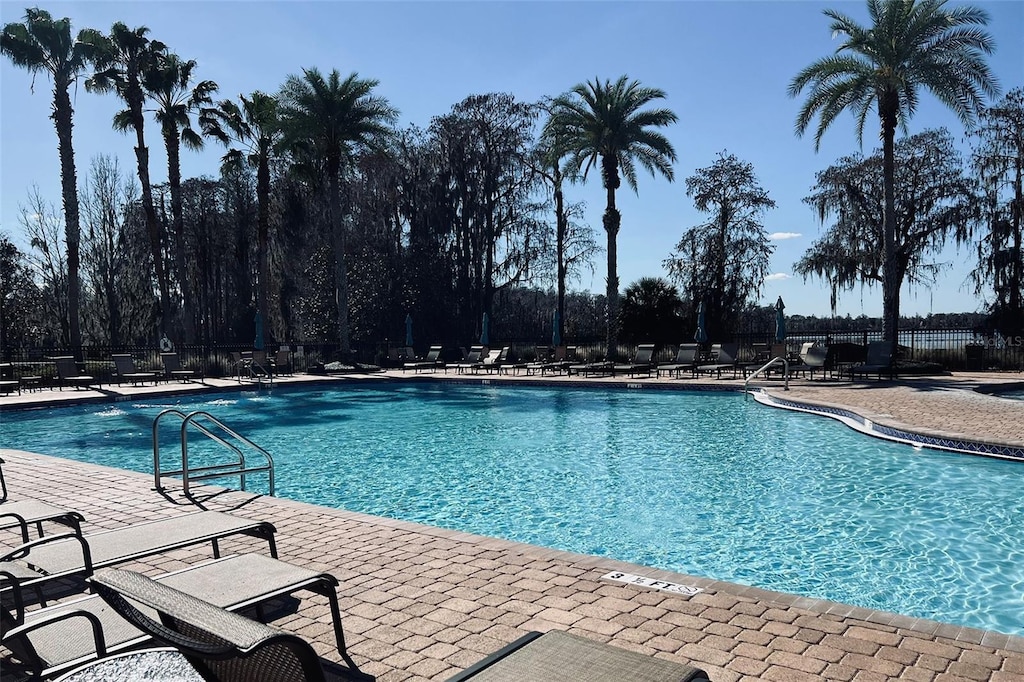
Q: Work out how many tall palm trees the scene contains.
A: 7